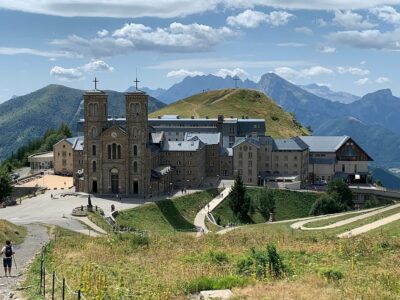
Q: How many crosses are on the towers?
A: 2